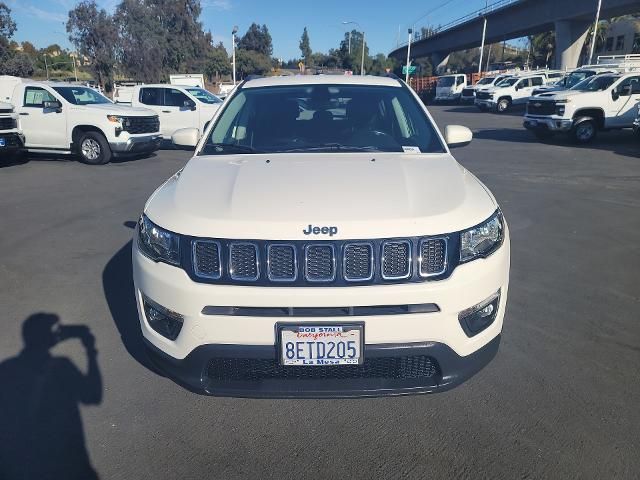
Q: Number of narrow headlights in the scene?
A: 2